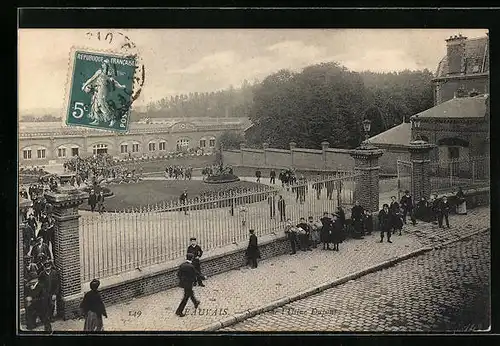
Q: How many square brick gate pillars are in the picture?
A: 3